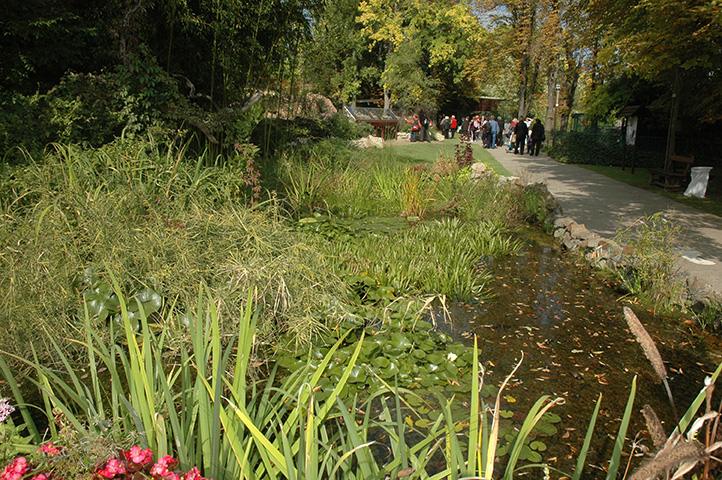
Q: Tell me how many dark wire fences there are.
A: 1